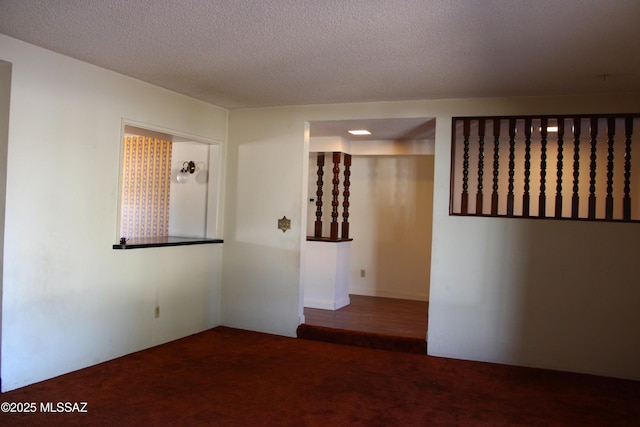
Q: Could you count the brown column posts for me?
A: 14